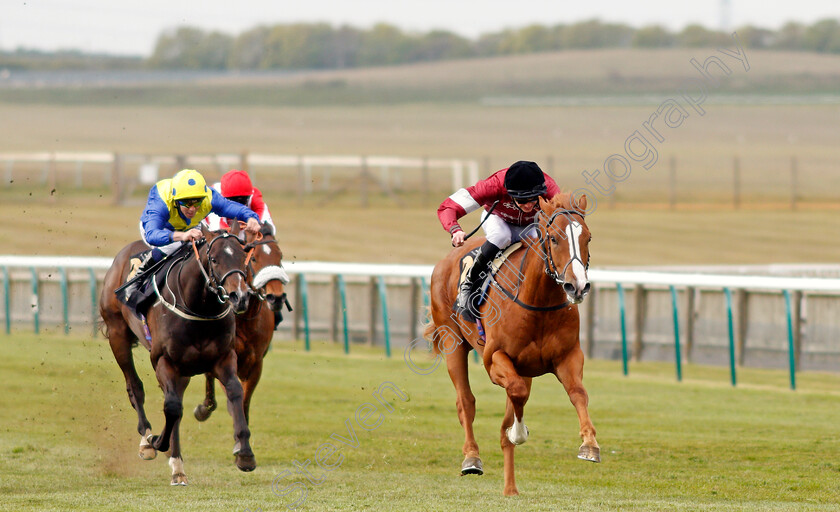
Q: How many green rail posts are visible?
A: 12